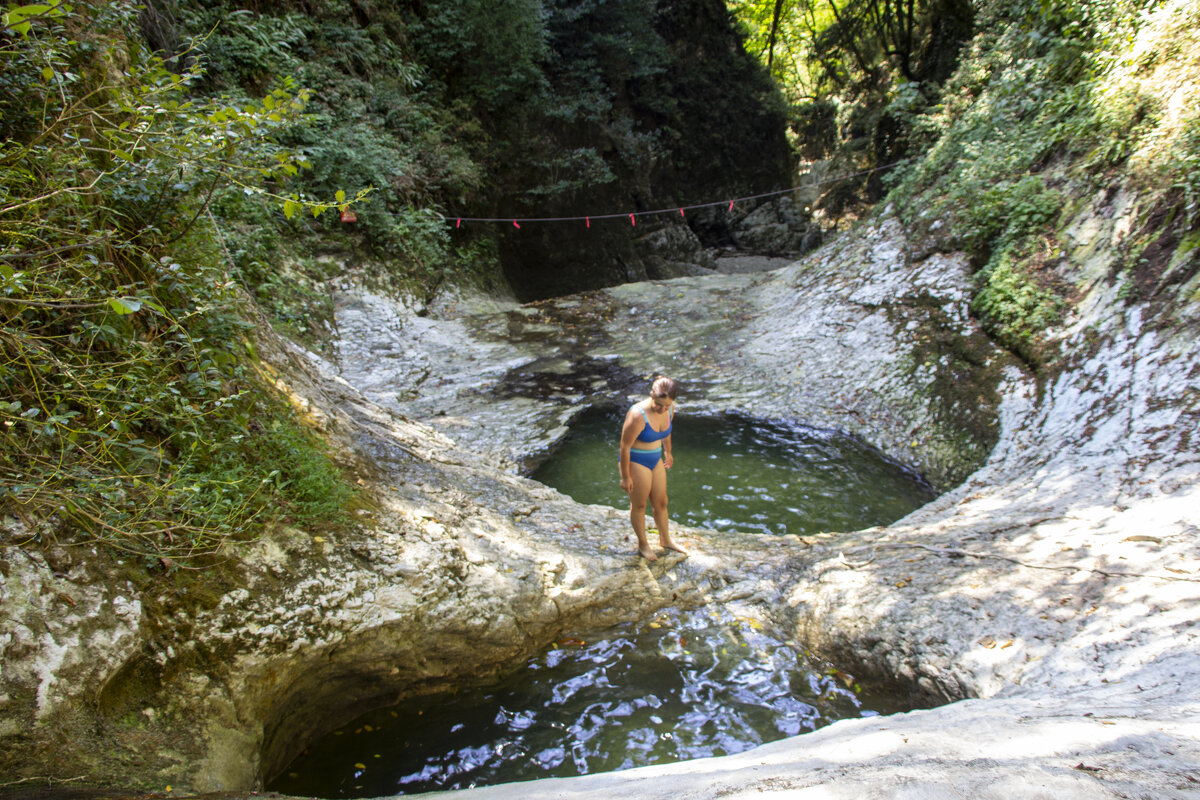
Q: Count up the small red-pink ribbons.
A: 6